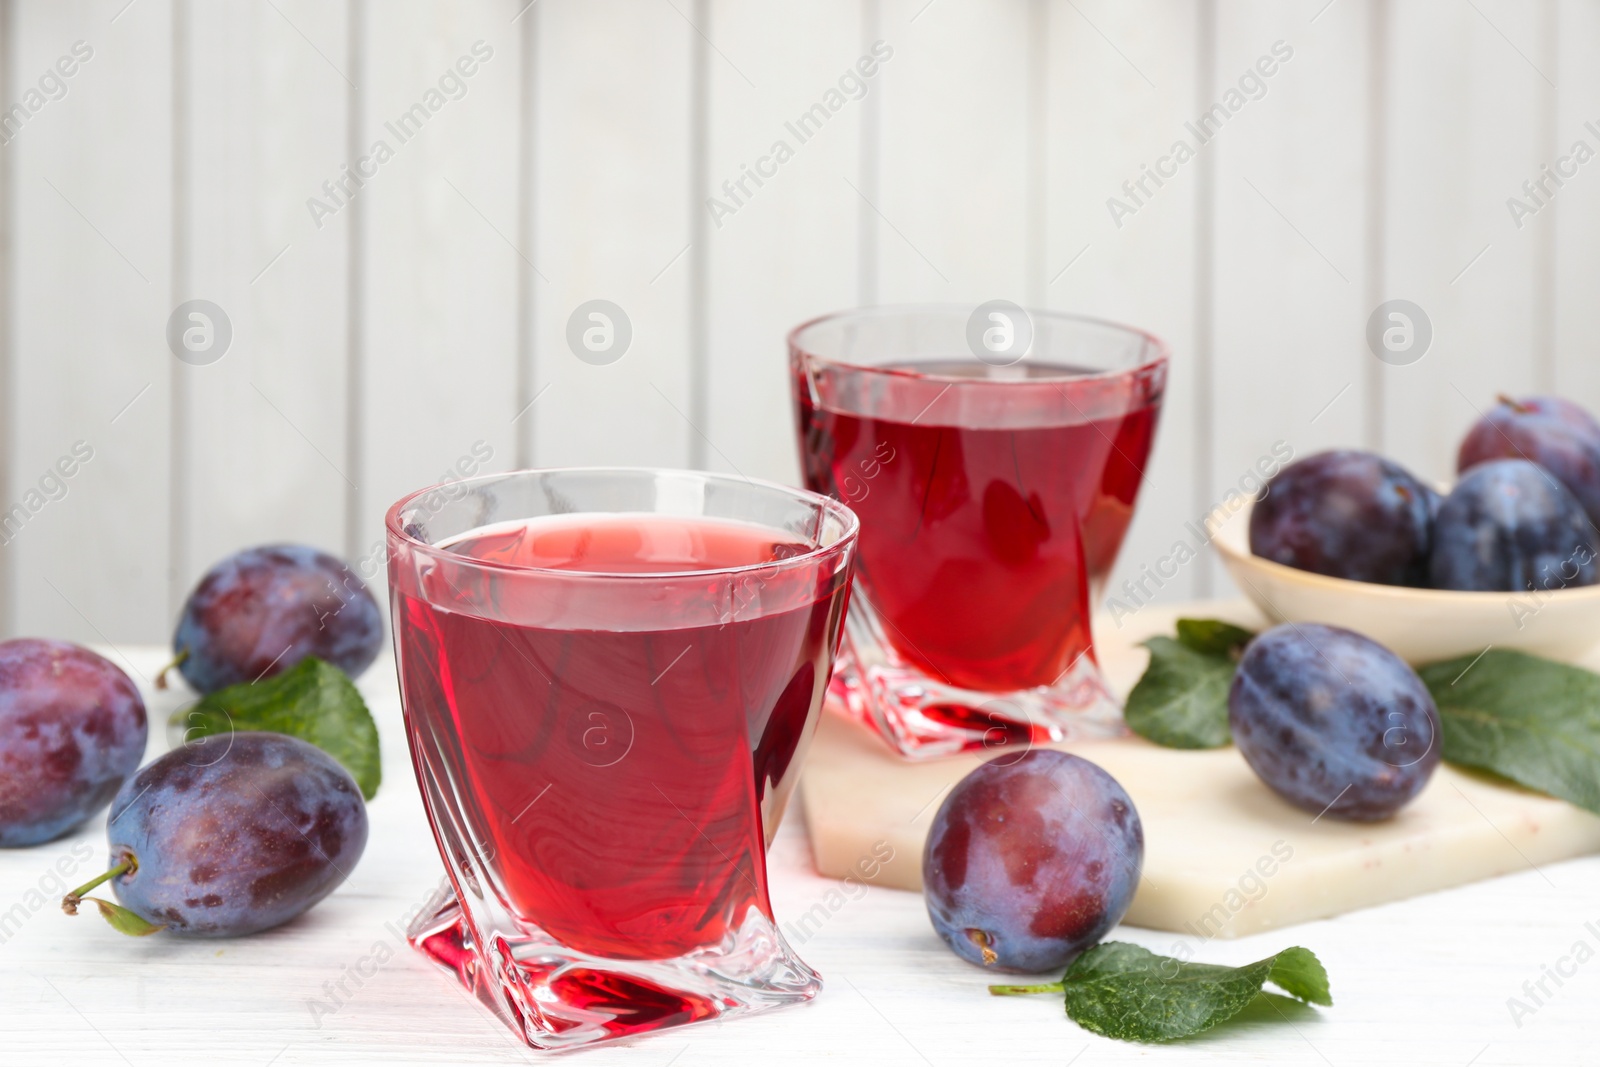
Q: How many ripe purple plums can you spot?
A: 8